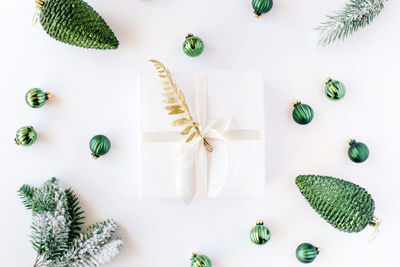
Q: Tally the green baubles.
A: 11